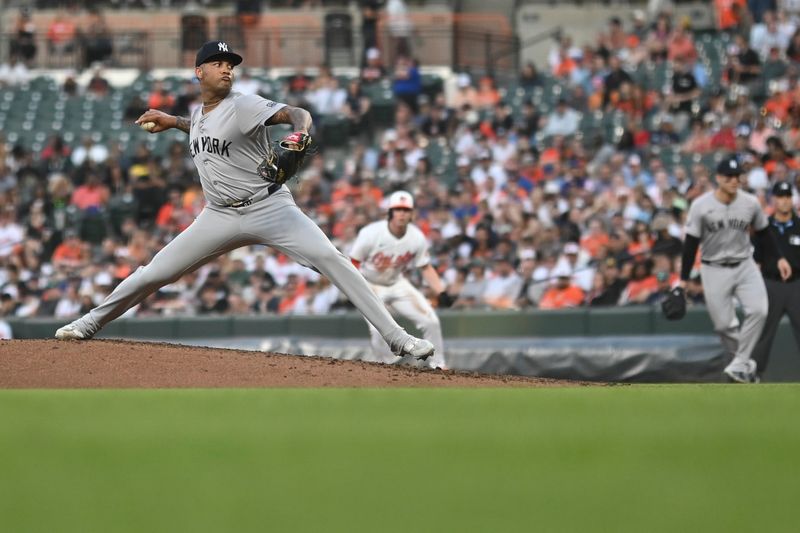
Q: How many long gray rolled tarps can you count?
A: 1